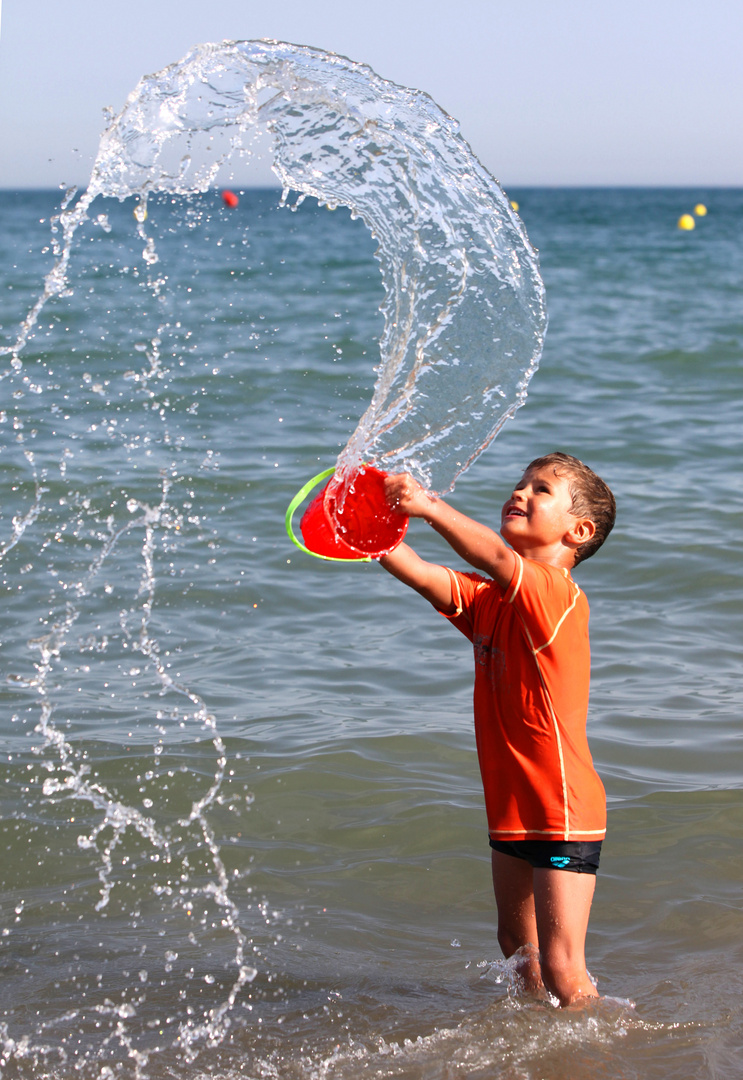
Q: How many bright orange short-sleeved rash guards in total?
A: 1